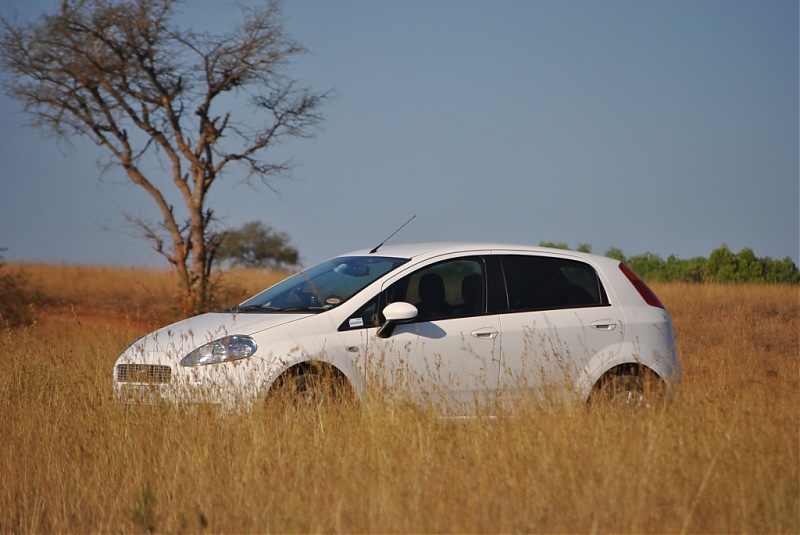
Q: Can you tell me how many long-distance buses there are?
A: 0